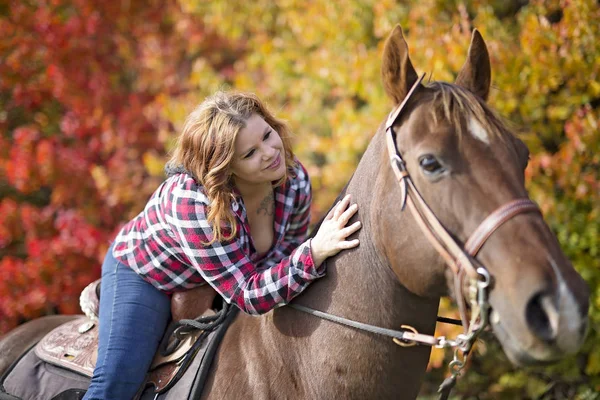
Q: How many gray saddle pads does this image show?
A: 1